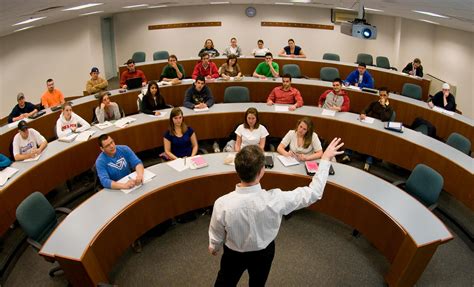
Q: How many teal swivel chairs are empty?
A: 13